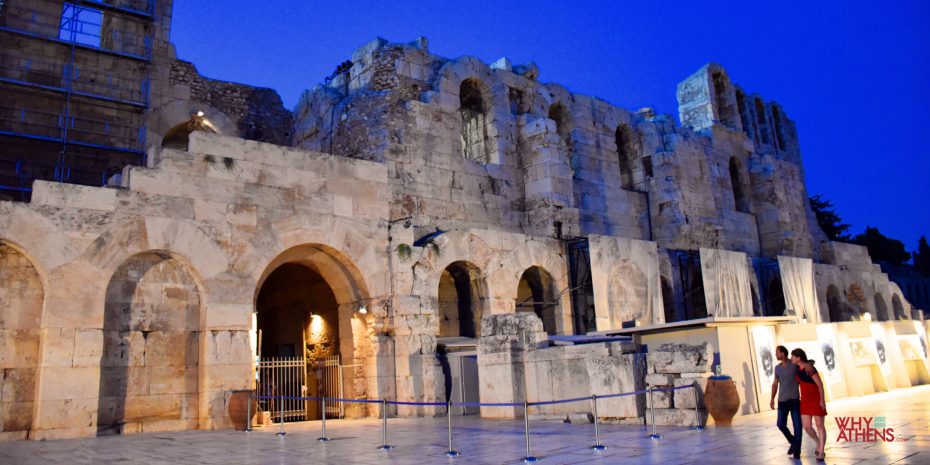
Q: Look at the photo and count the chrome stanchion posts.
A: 9